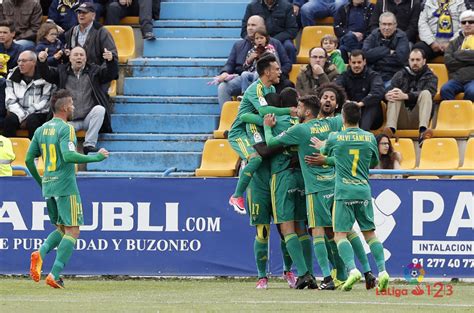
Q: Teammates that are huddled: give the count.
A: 6